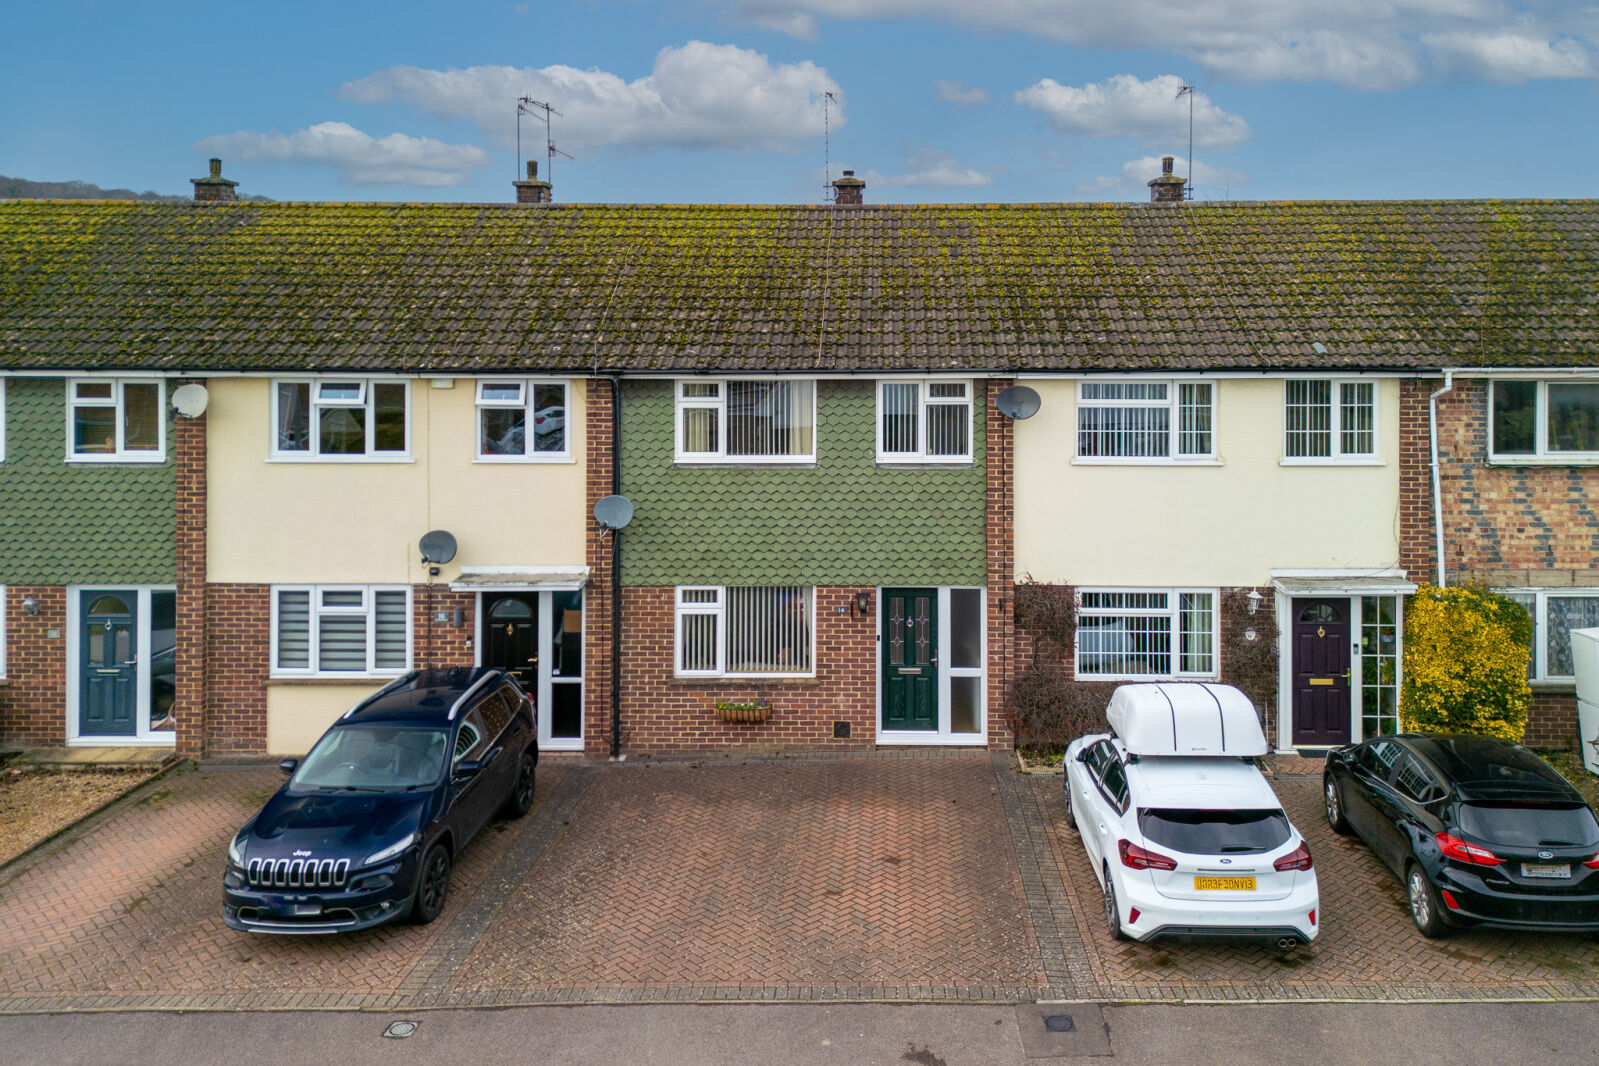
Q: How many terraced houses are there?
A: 5